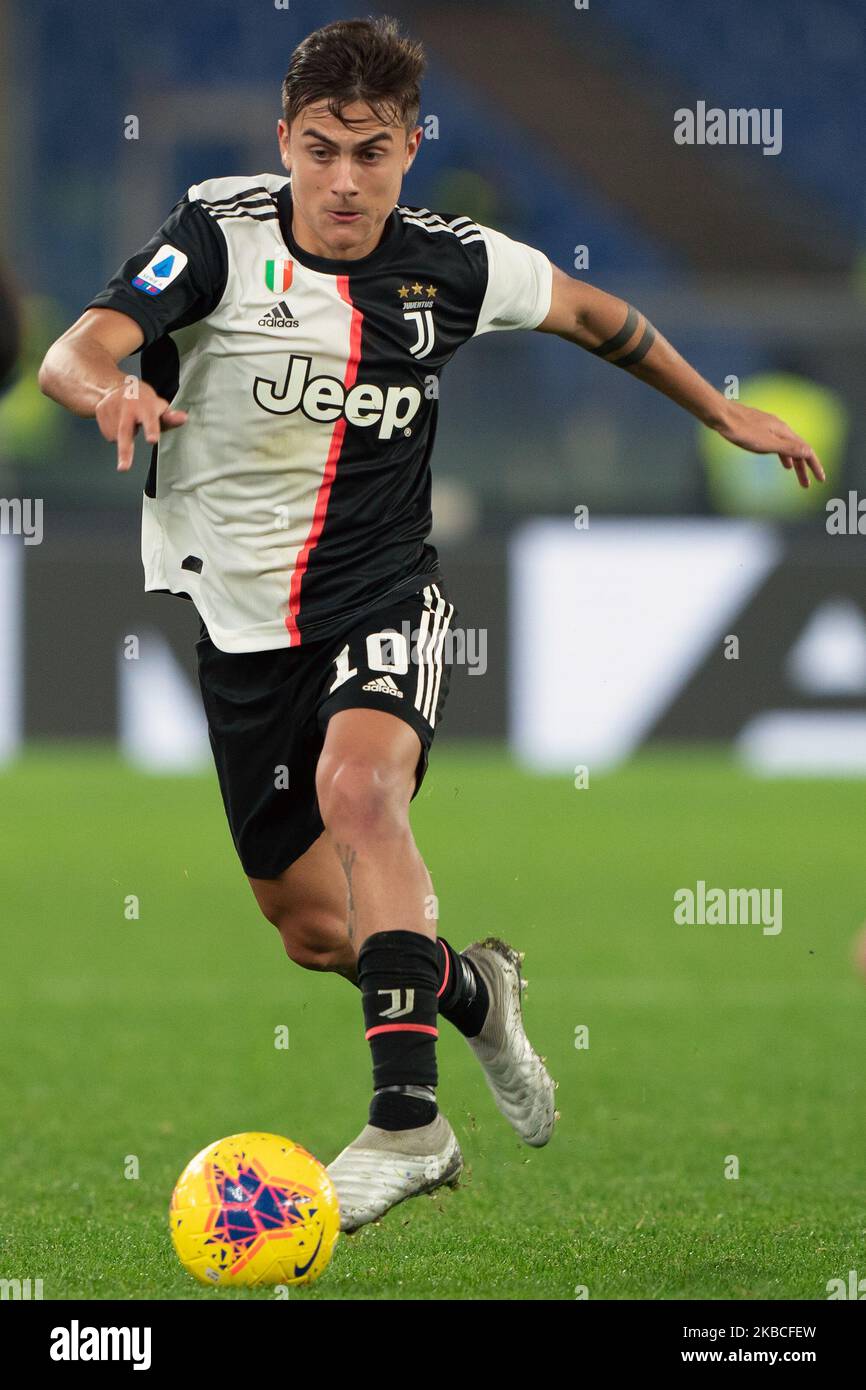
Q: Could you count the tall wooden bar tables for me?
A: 0